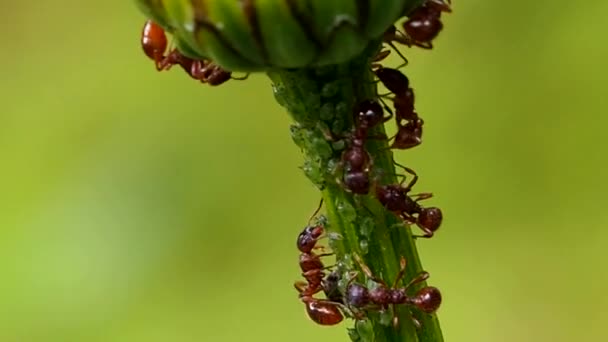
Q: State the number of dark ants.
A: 7